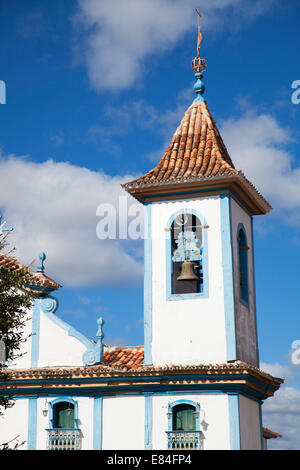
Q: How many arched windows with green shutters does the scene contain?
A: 2